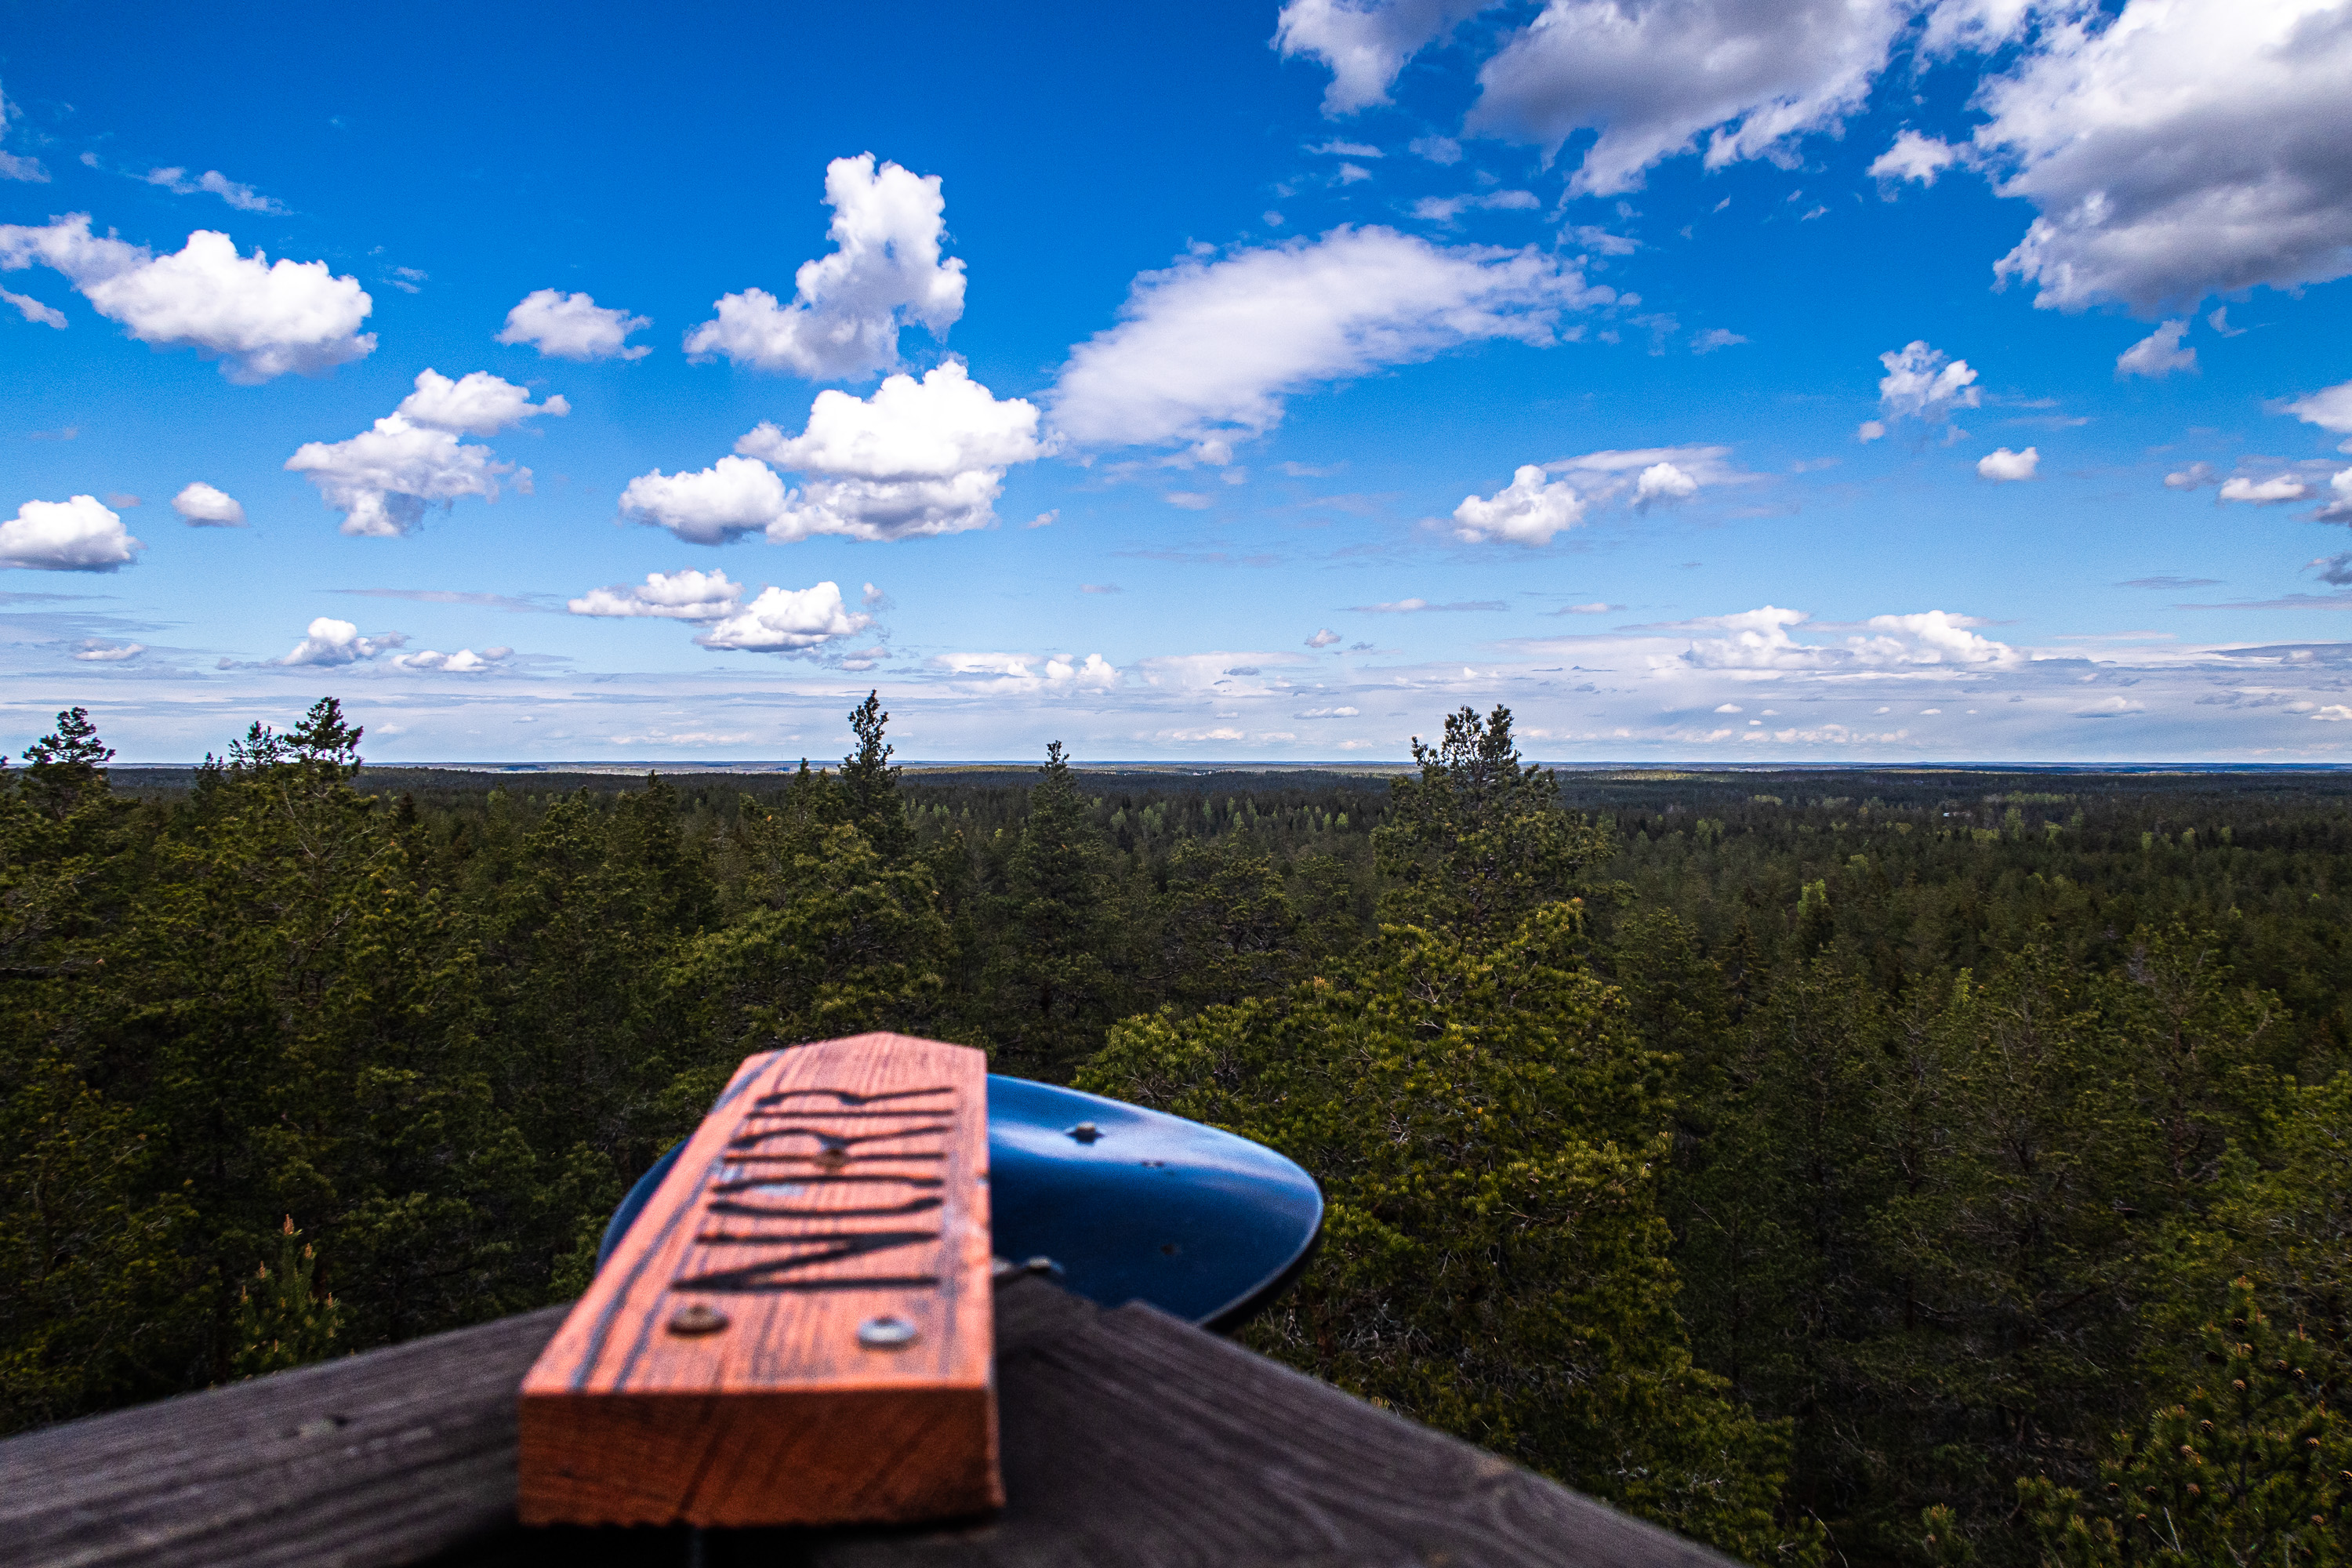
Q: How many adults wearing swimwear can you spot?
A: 0